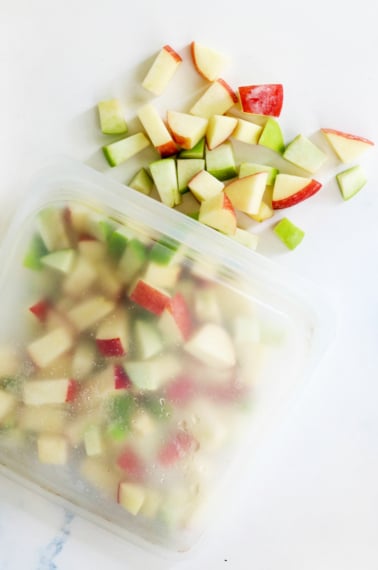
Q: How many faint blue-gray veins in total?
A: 1